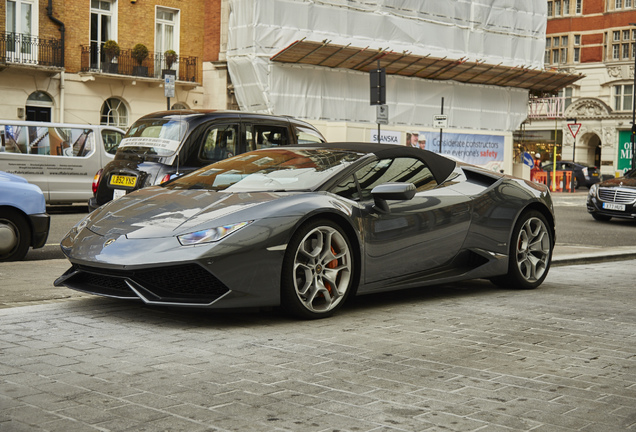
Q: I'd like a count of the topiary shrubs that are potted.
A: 3